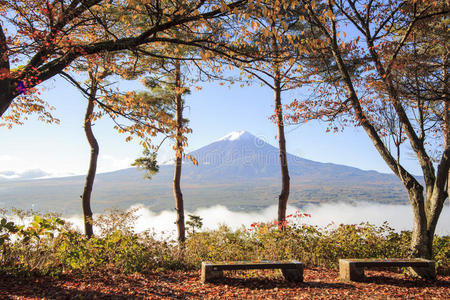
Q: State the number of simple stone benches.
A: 2